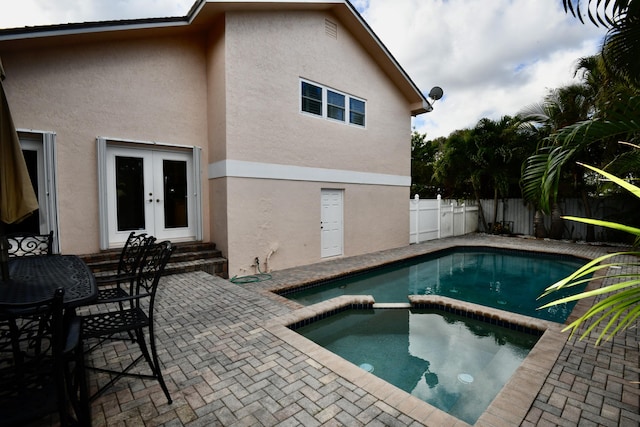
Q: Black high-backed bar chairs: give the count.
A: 4